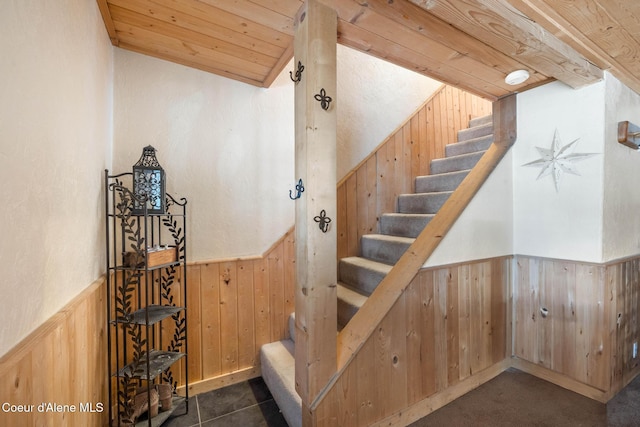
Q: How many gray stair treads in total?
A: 12